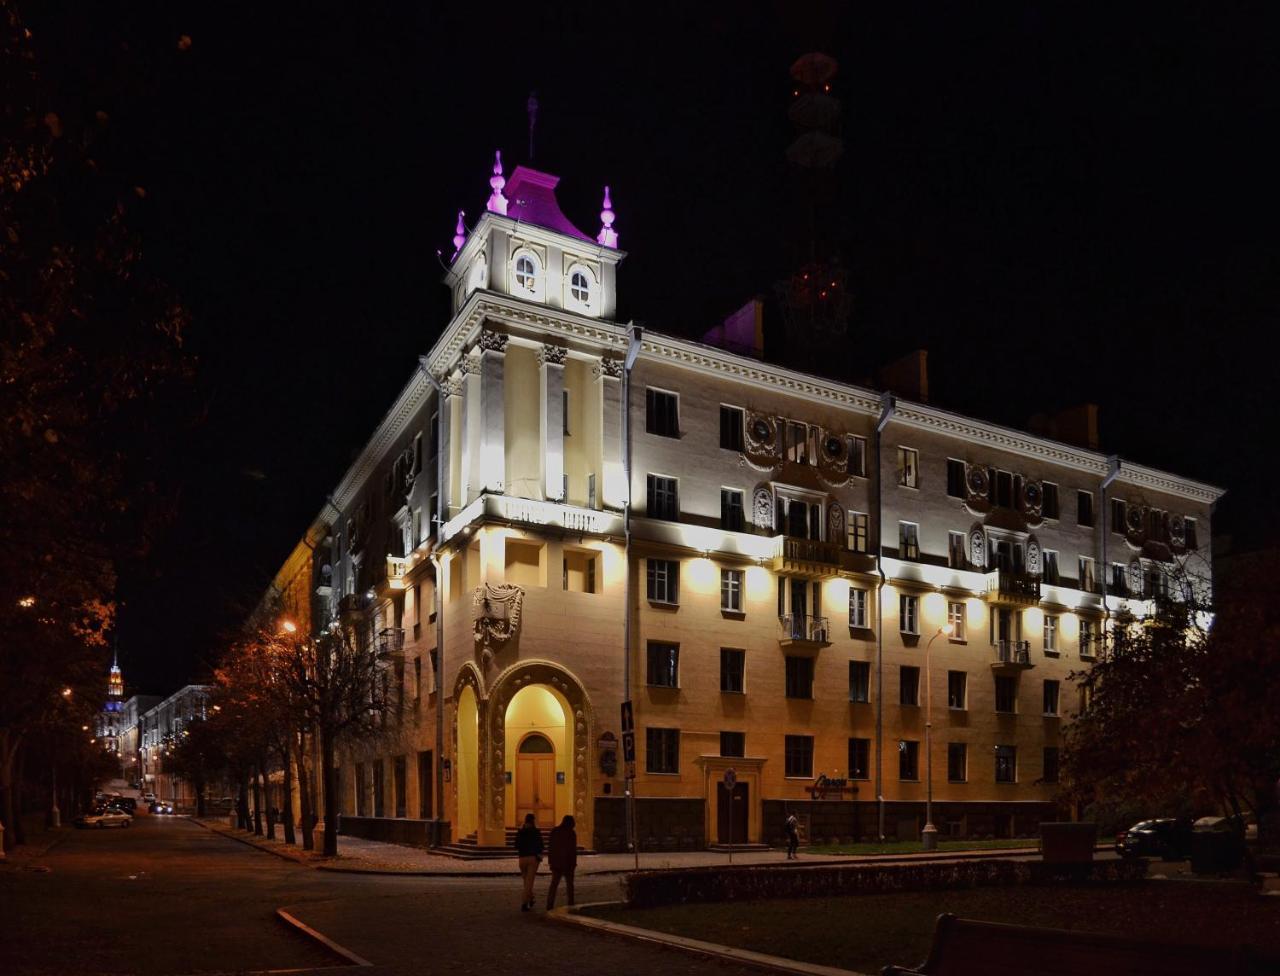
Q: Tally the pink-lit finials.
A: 3